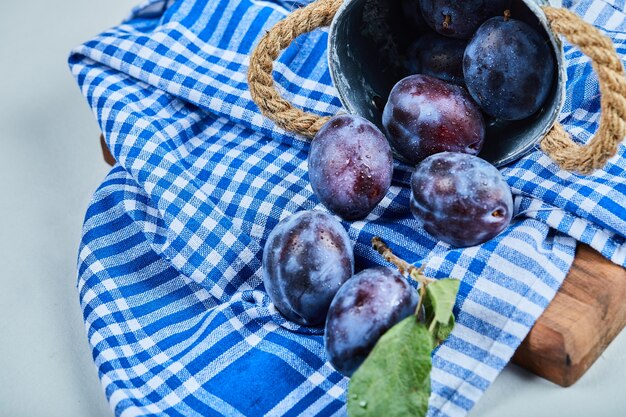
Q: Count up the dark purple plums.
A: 8